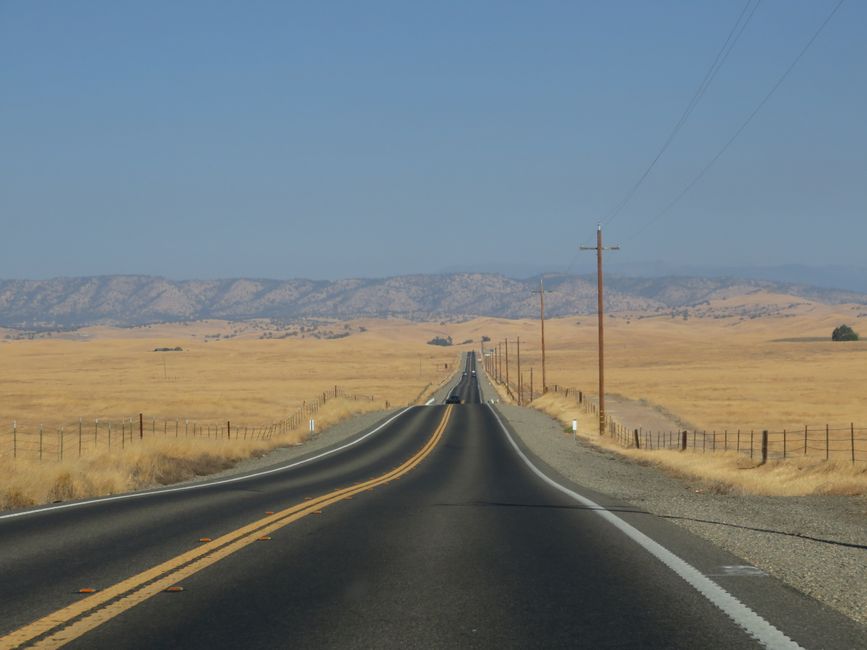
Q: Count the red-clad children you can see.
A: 0